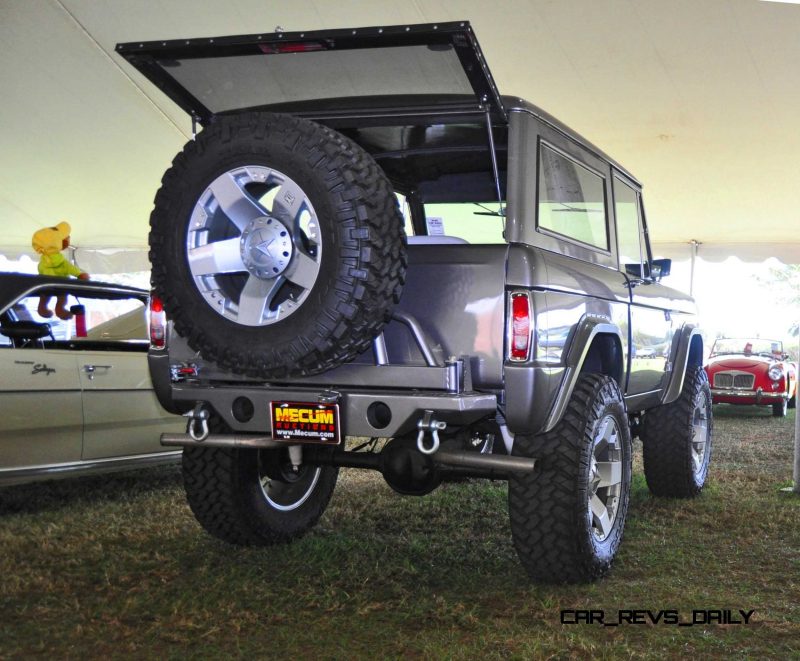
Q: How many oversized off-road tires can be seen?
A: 4